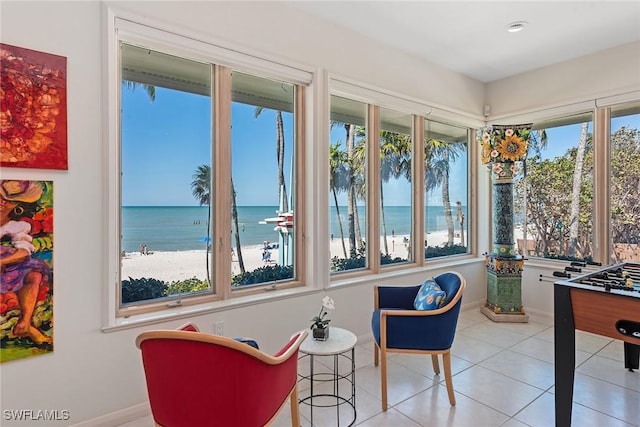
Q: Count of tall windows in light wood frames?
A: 7